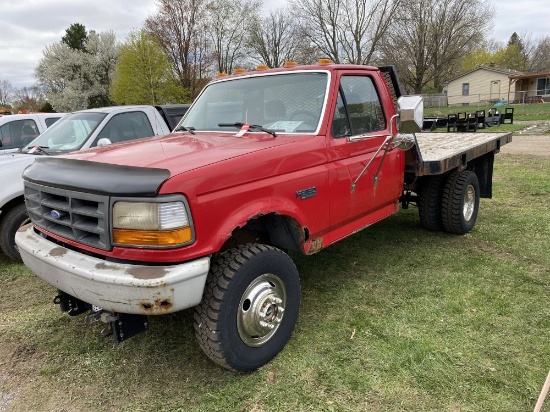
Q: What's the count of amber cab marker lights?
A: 5